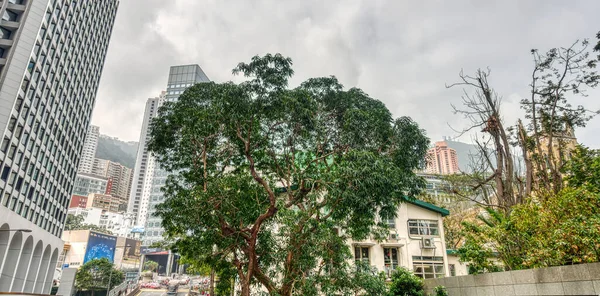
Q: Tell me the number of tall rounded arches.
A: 6